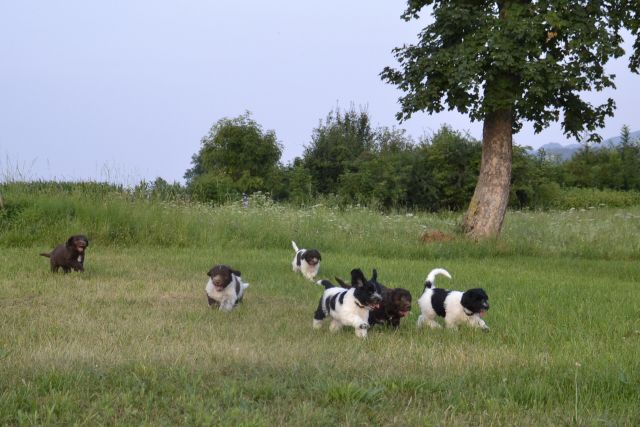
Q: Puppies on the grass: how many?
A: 6